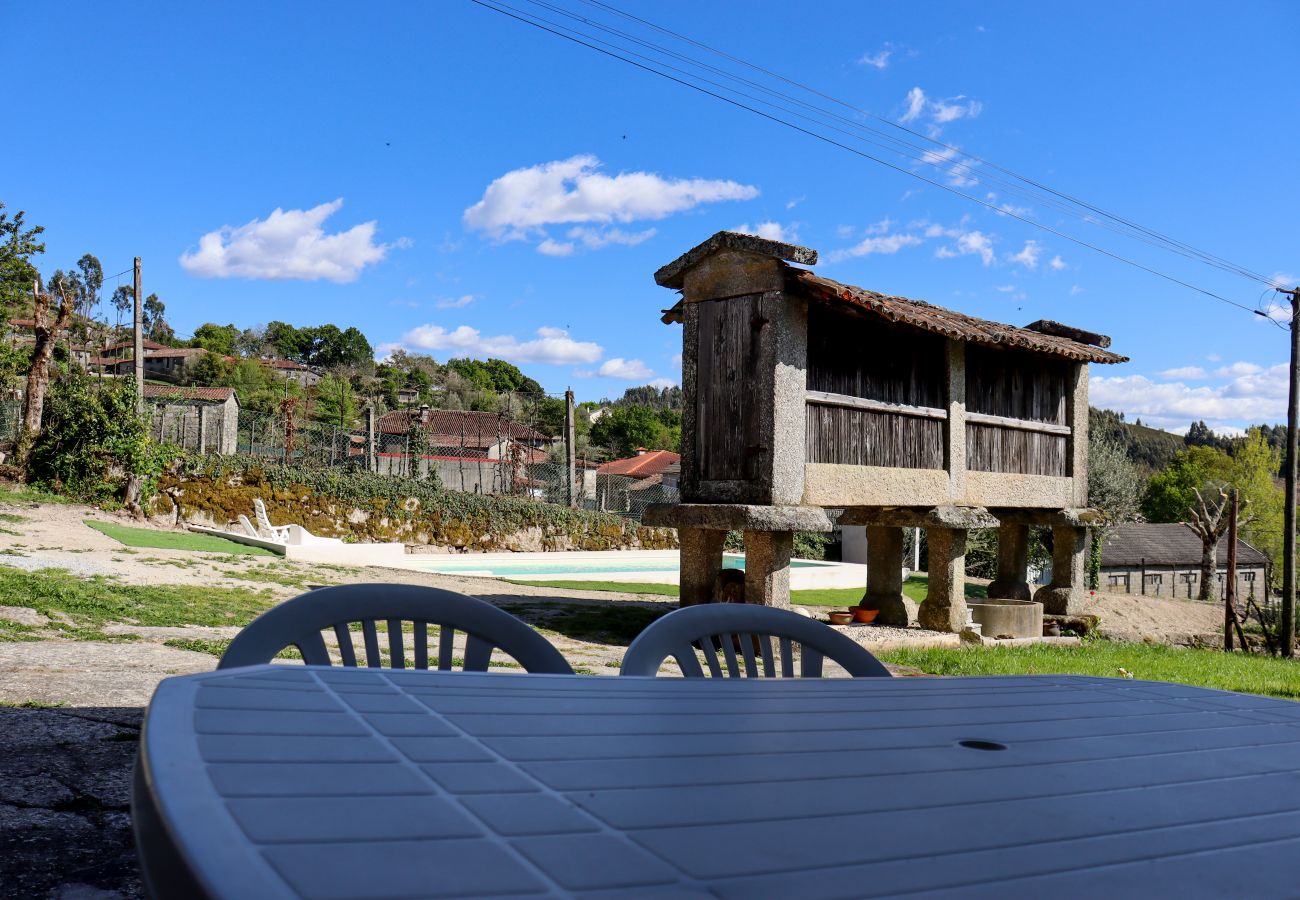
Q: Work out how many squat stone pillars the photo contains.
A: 6